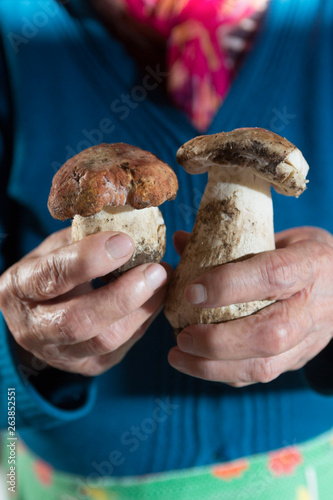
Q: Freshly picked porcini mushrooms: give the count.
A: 2